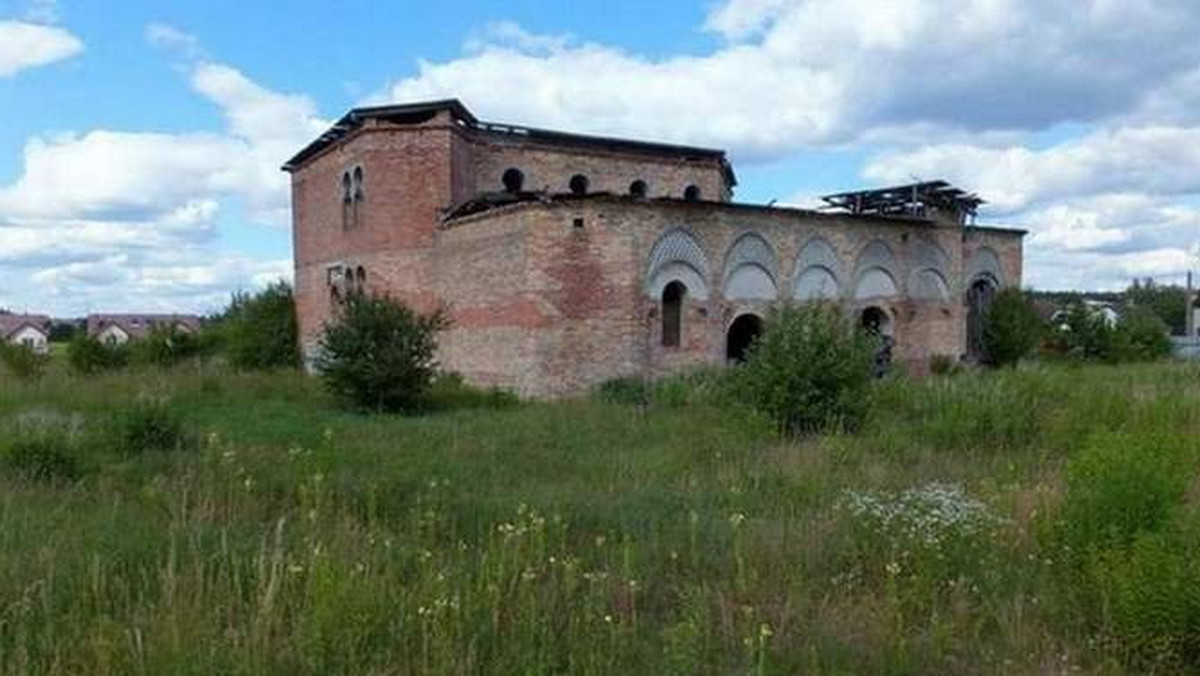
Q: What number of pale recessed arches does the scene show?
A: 6